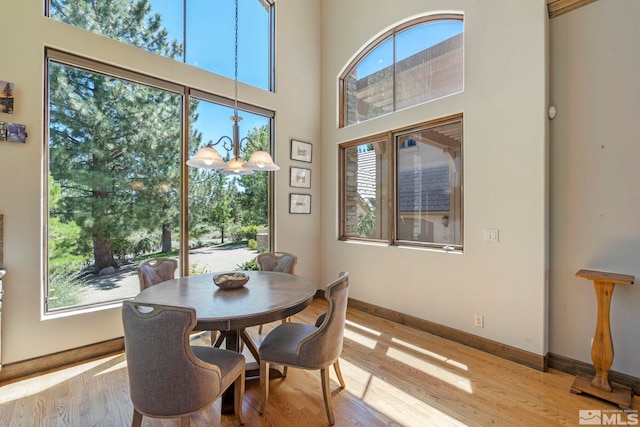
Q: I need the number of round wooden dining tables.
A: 1